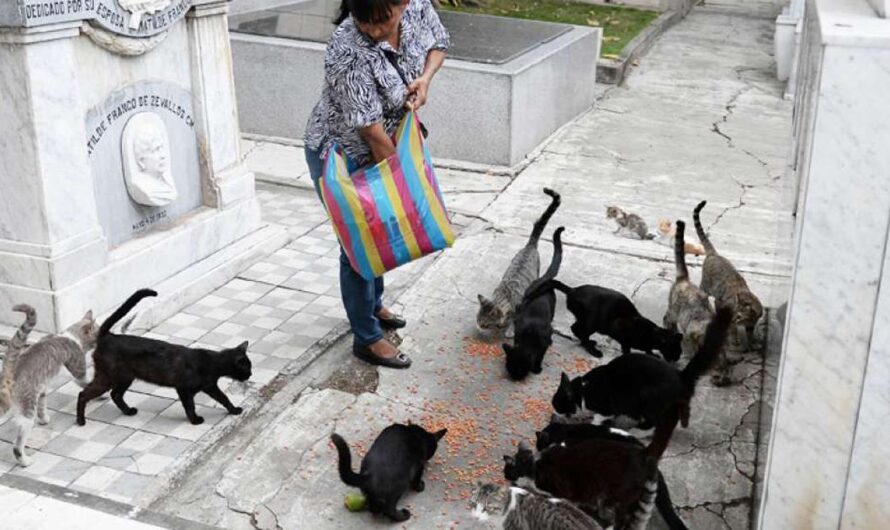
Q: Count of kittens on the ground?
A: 2